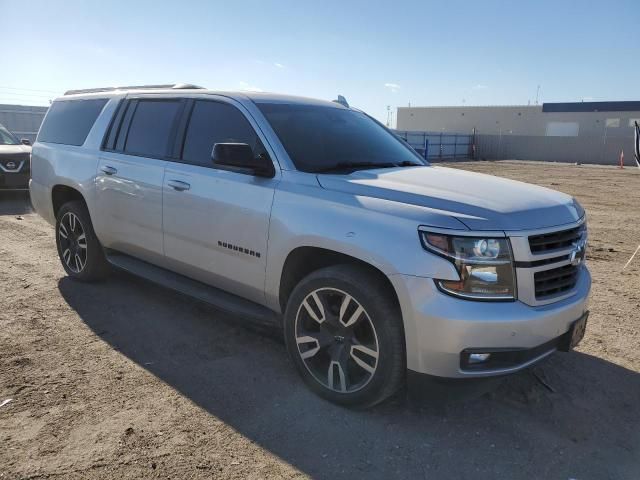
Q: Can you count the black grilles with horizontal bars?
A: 2